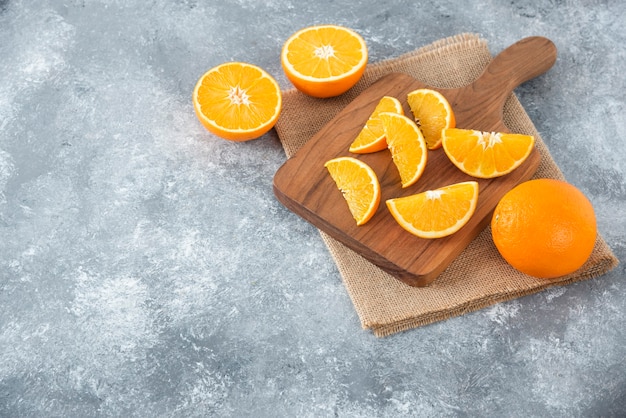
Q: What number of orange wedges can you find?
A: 6